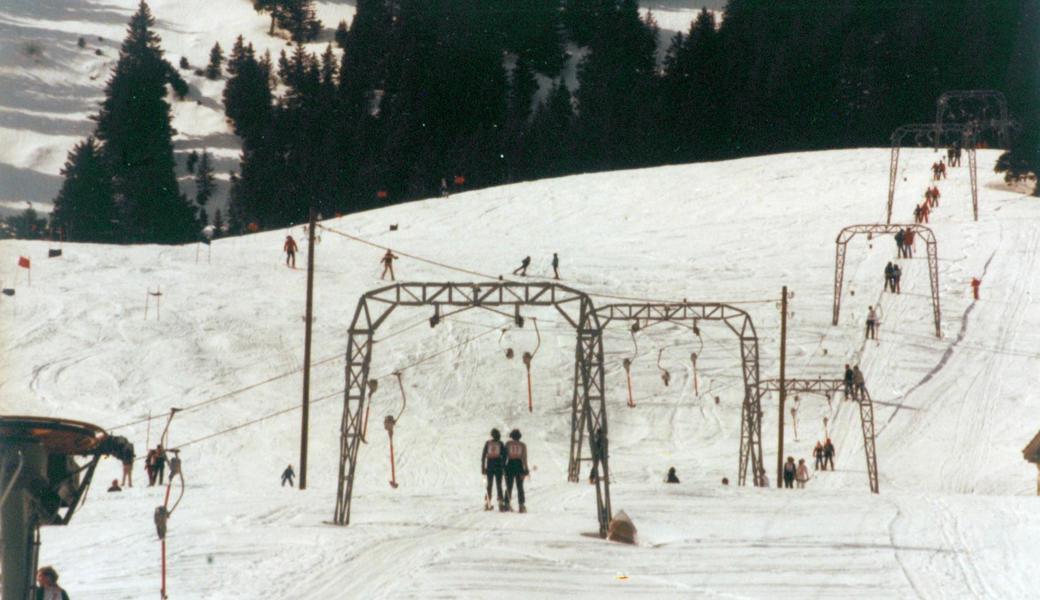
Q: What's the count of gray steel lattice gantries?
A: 6